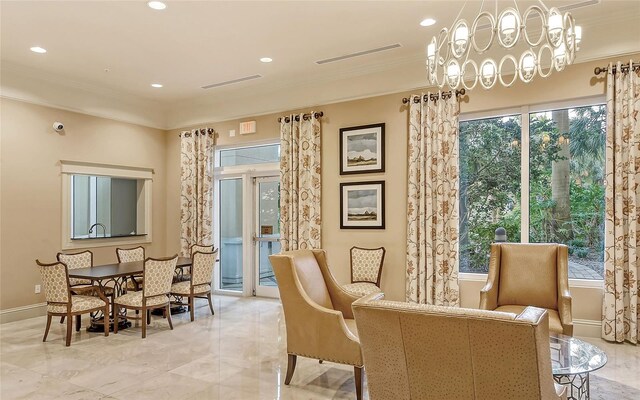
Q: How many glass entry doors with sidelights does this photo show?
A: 1